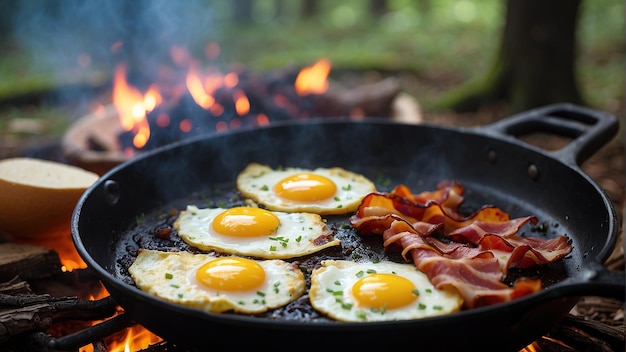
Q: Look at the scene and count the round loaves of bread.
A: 1